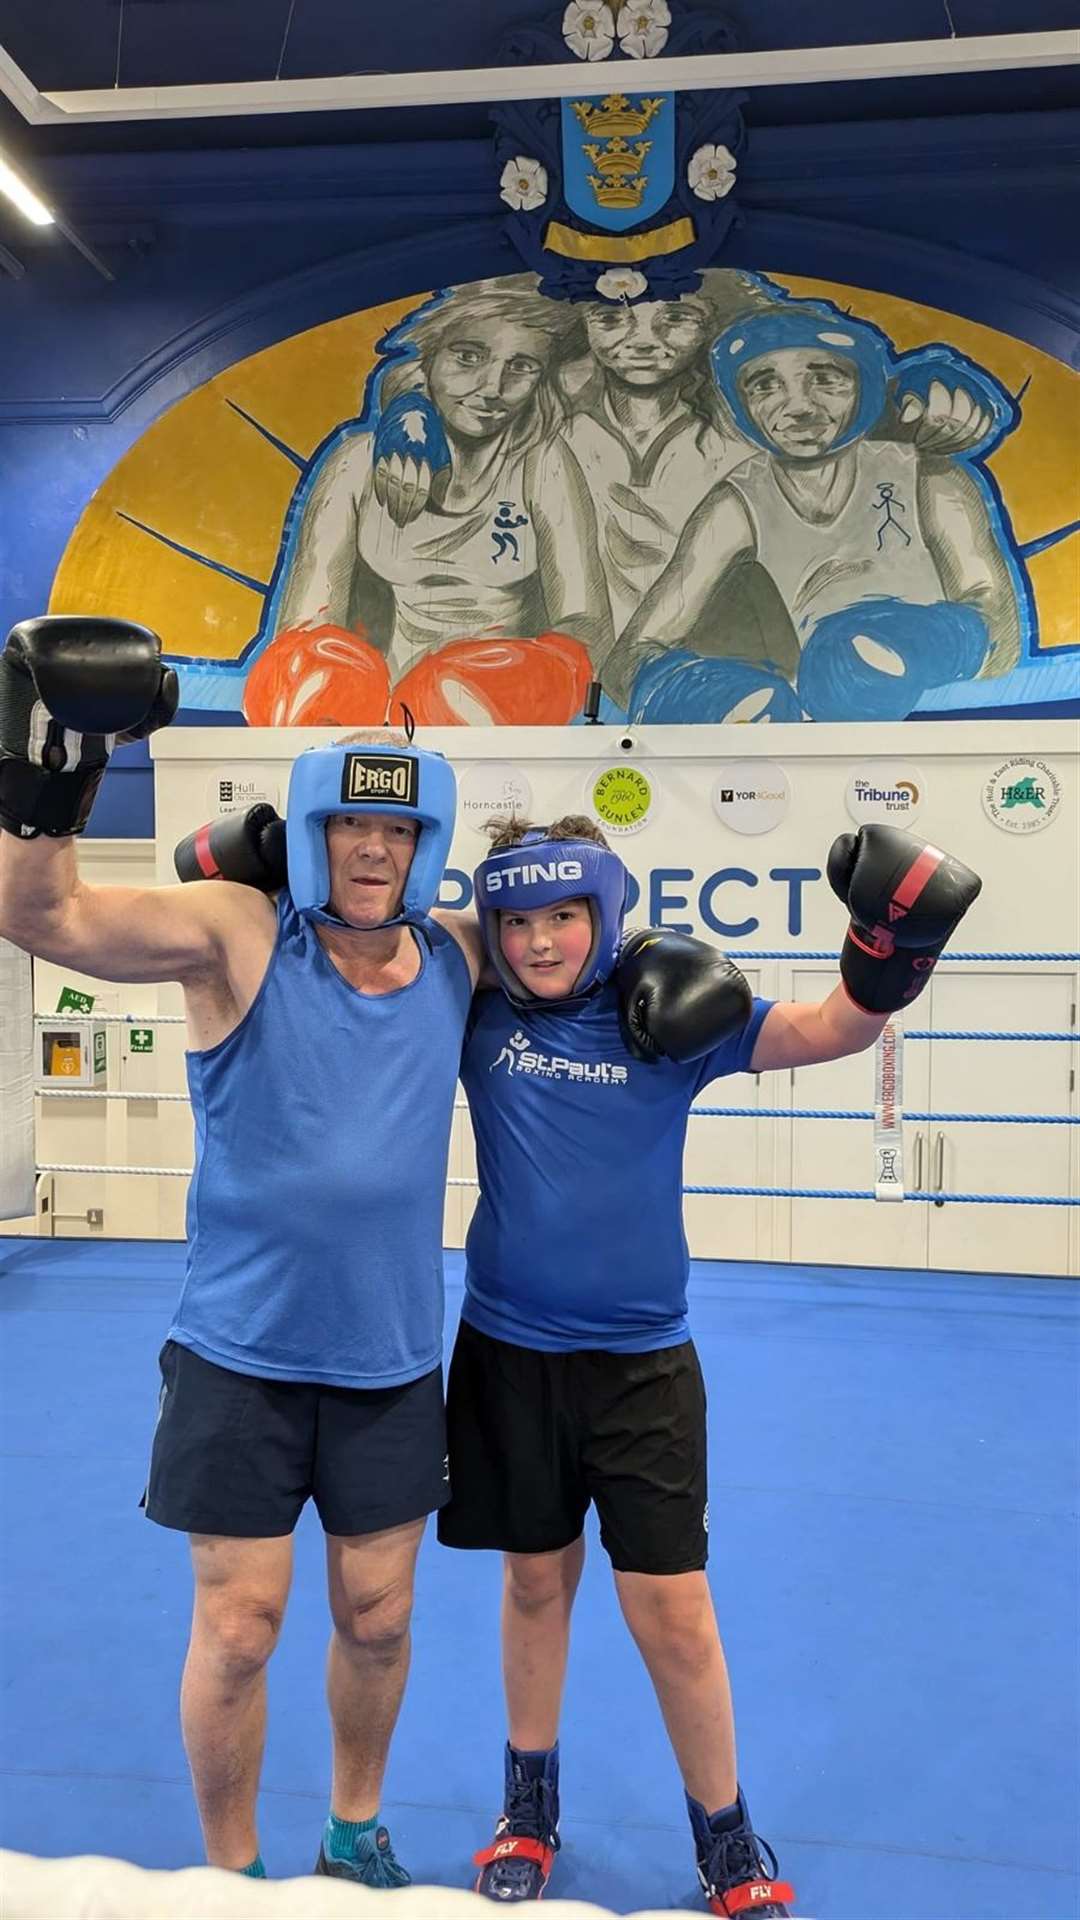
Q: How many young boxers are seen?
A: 1